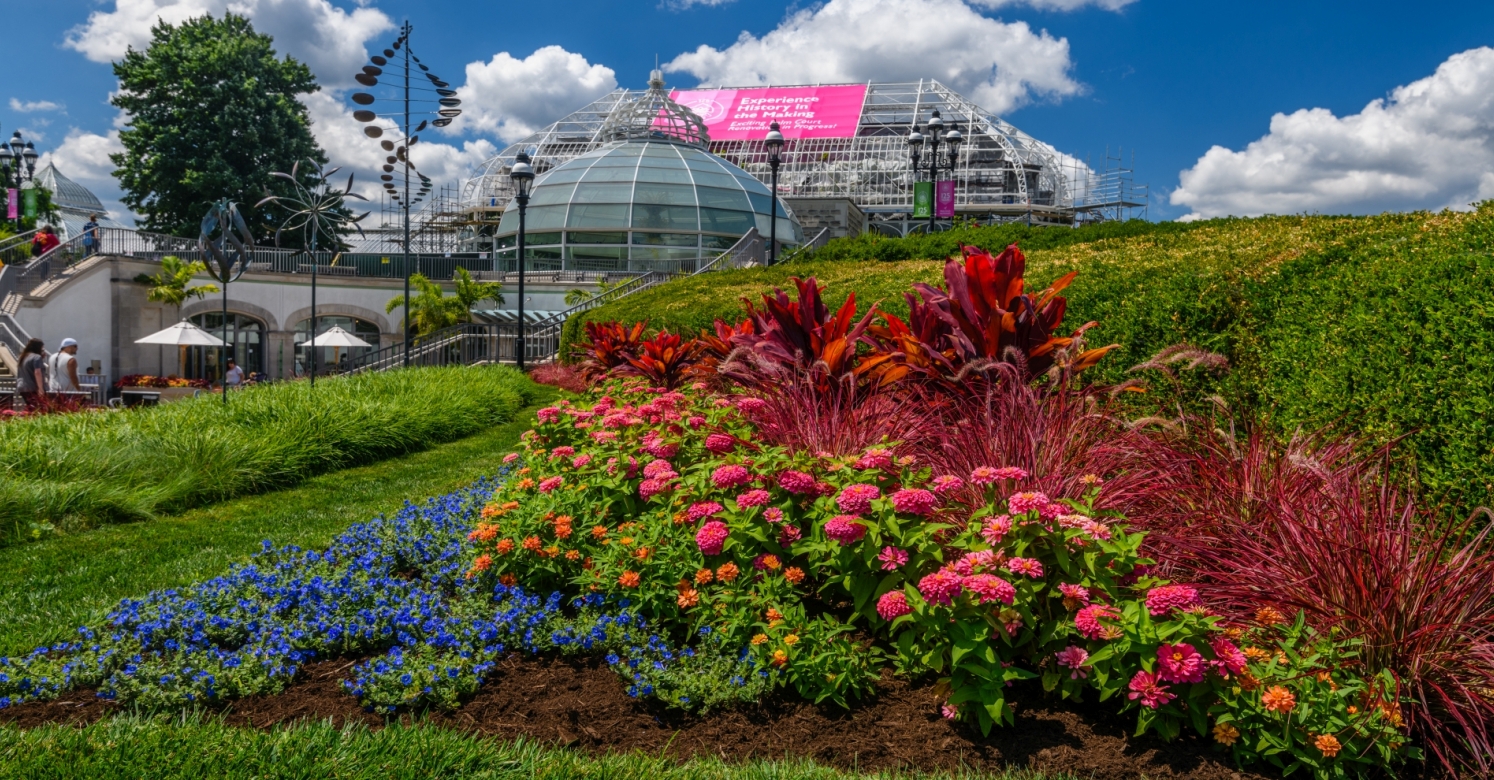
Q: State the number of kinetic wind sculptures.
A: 3